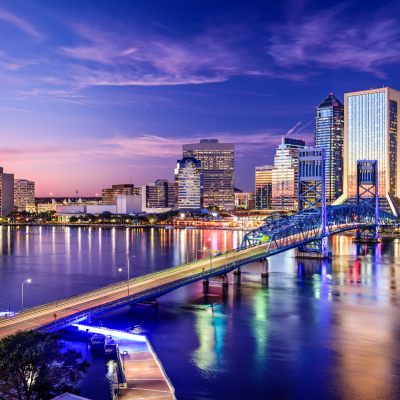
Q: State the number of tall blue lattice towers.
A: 2